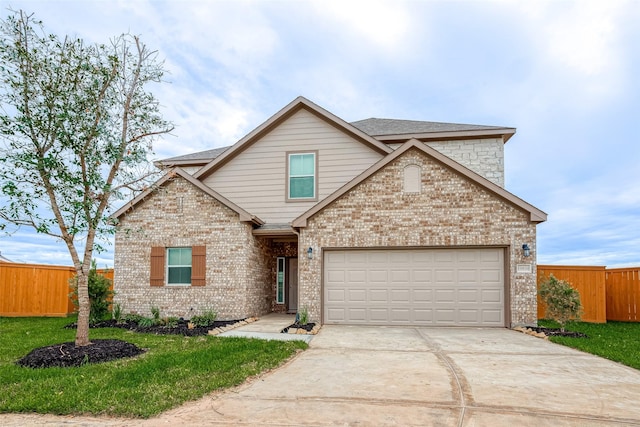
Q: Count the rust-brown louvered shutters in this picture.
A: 2